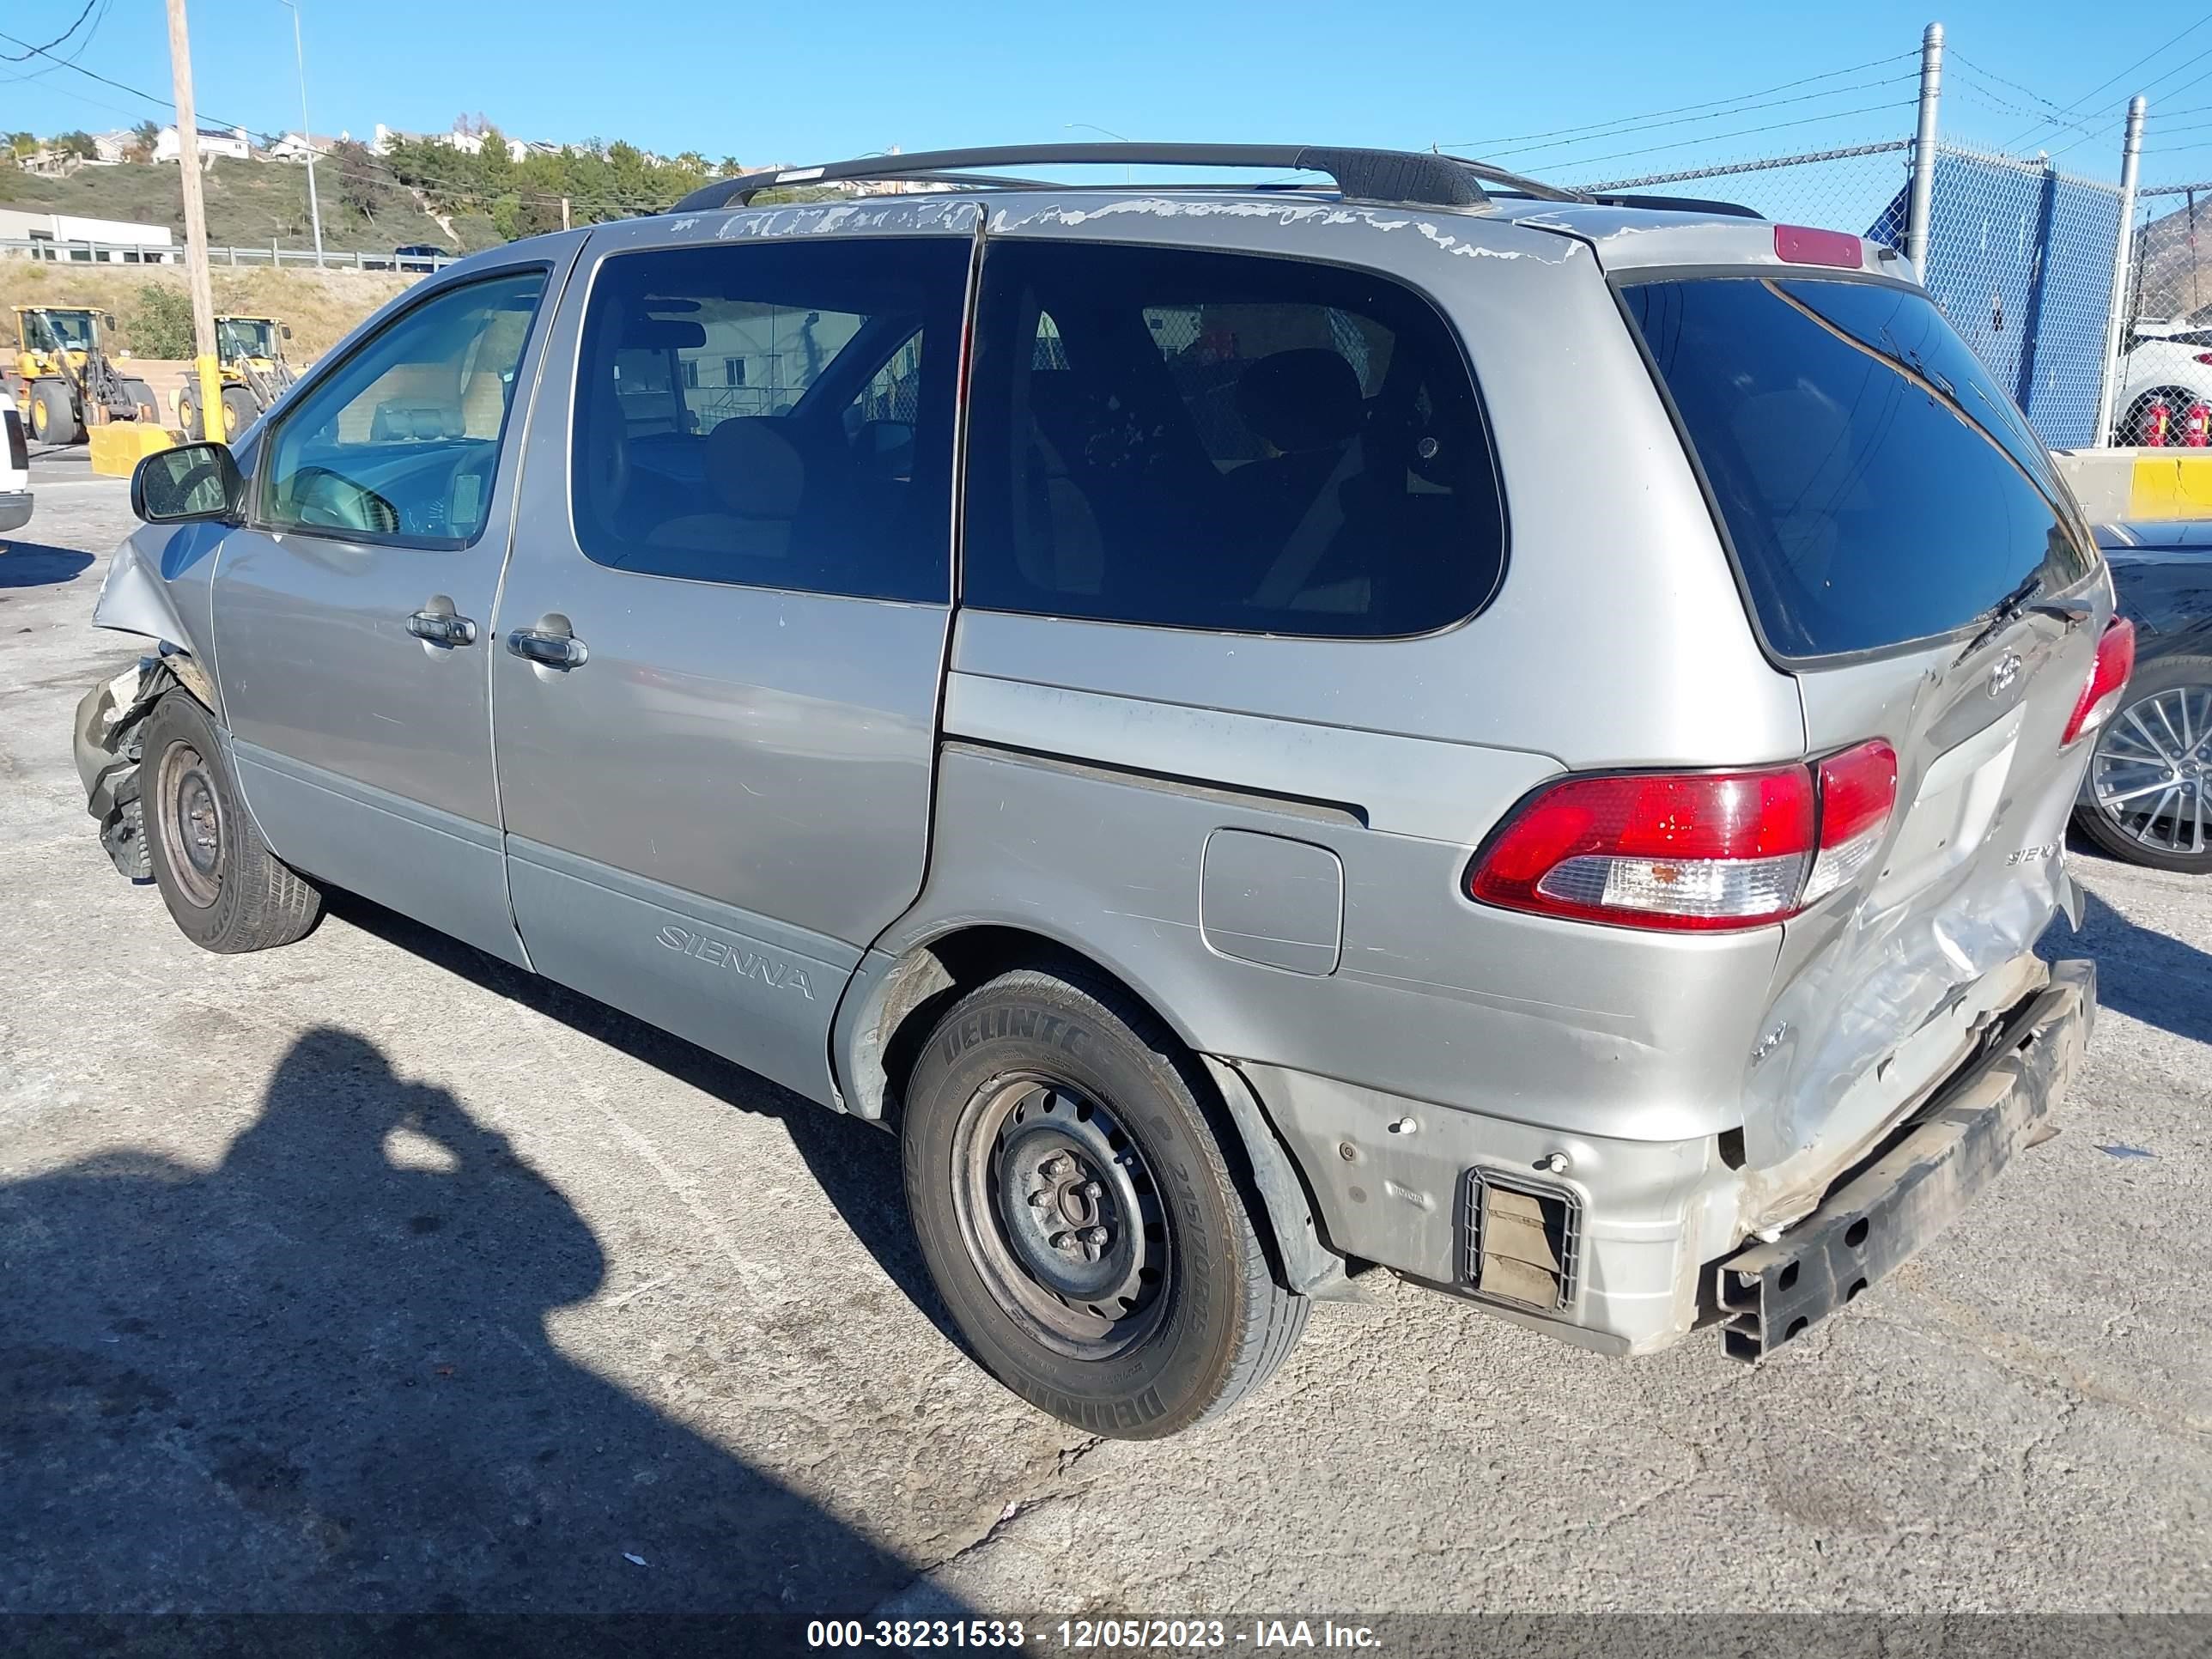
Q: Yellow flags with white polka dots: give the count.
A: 0